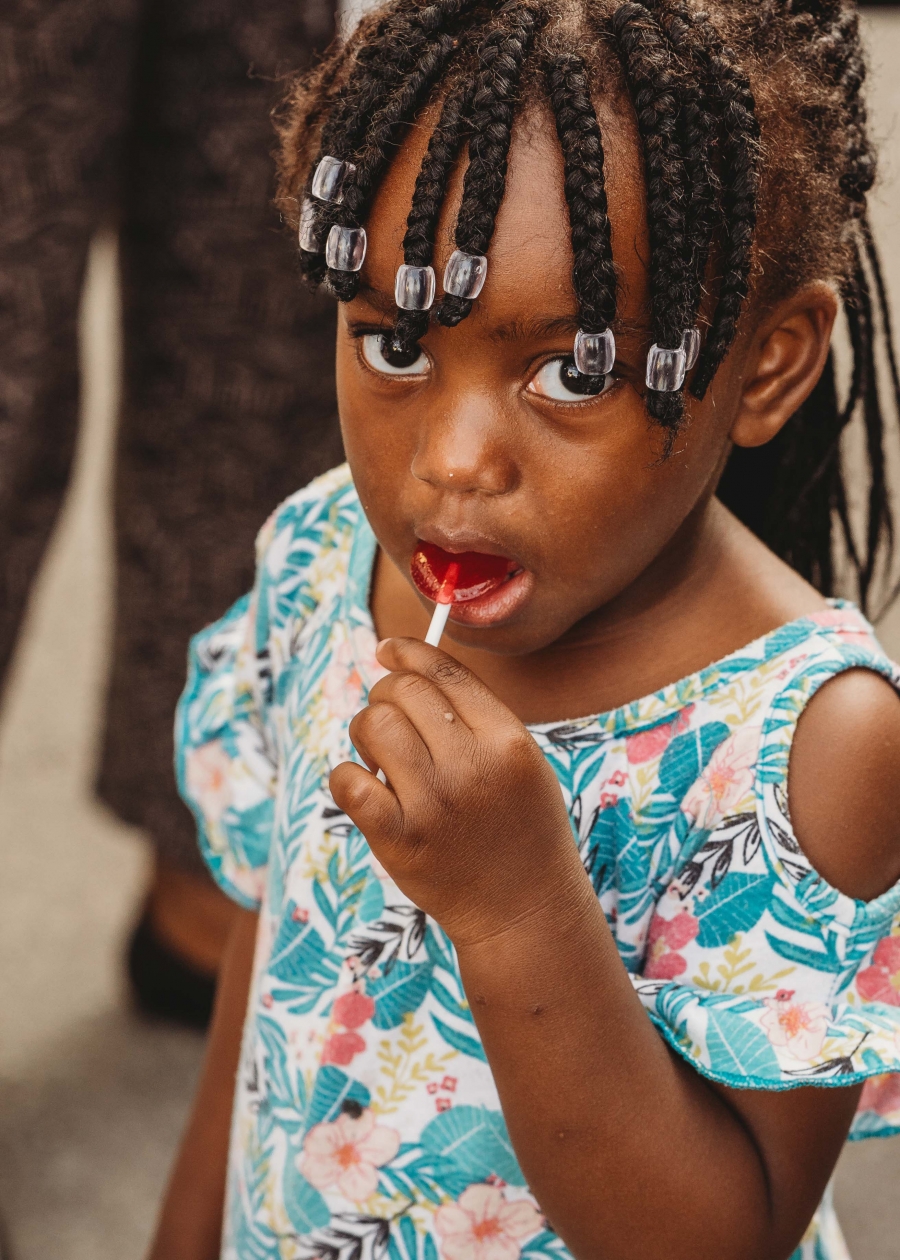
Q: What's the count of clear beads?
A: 8